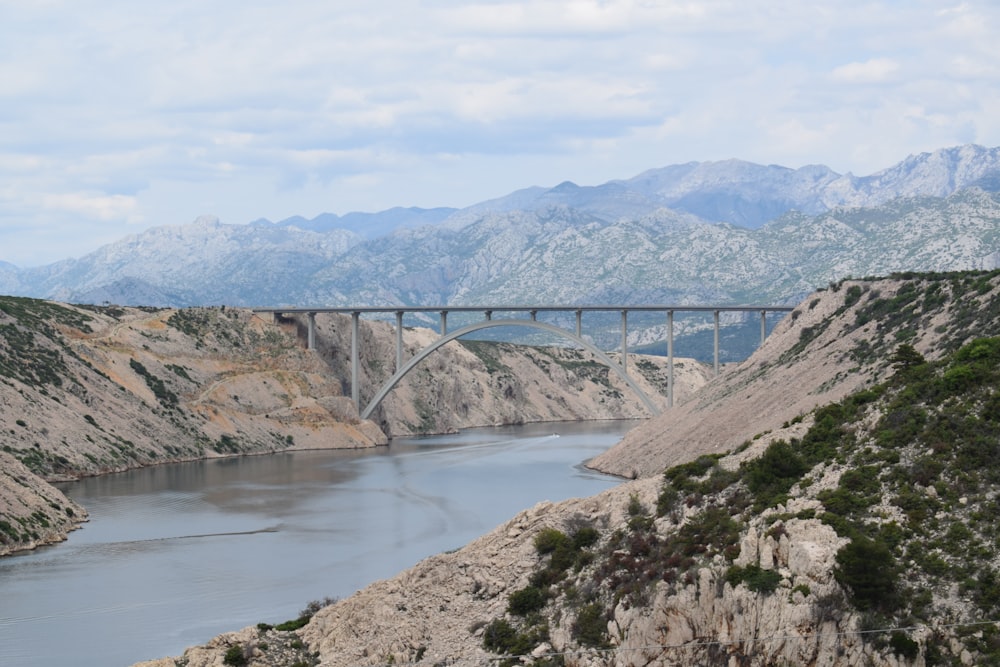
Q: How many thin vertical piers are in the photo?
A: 11